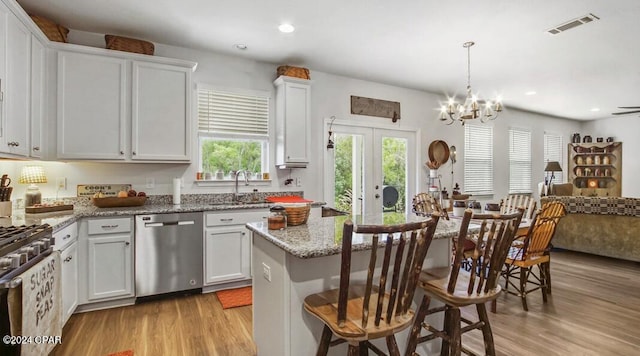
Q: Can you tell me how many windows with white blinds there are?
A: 4